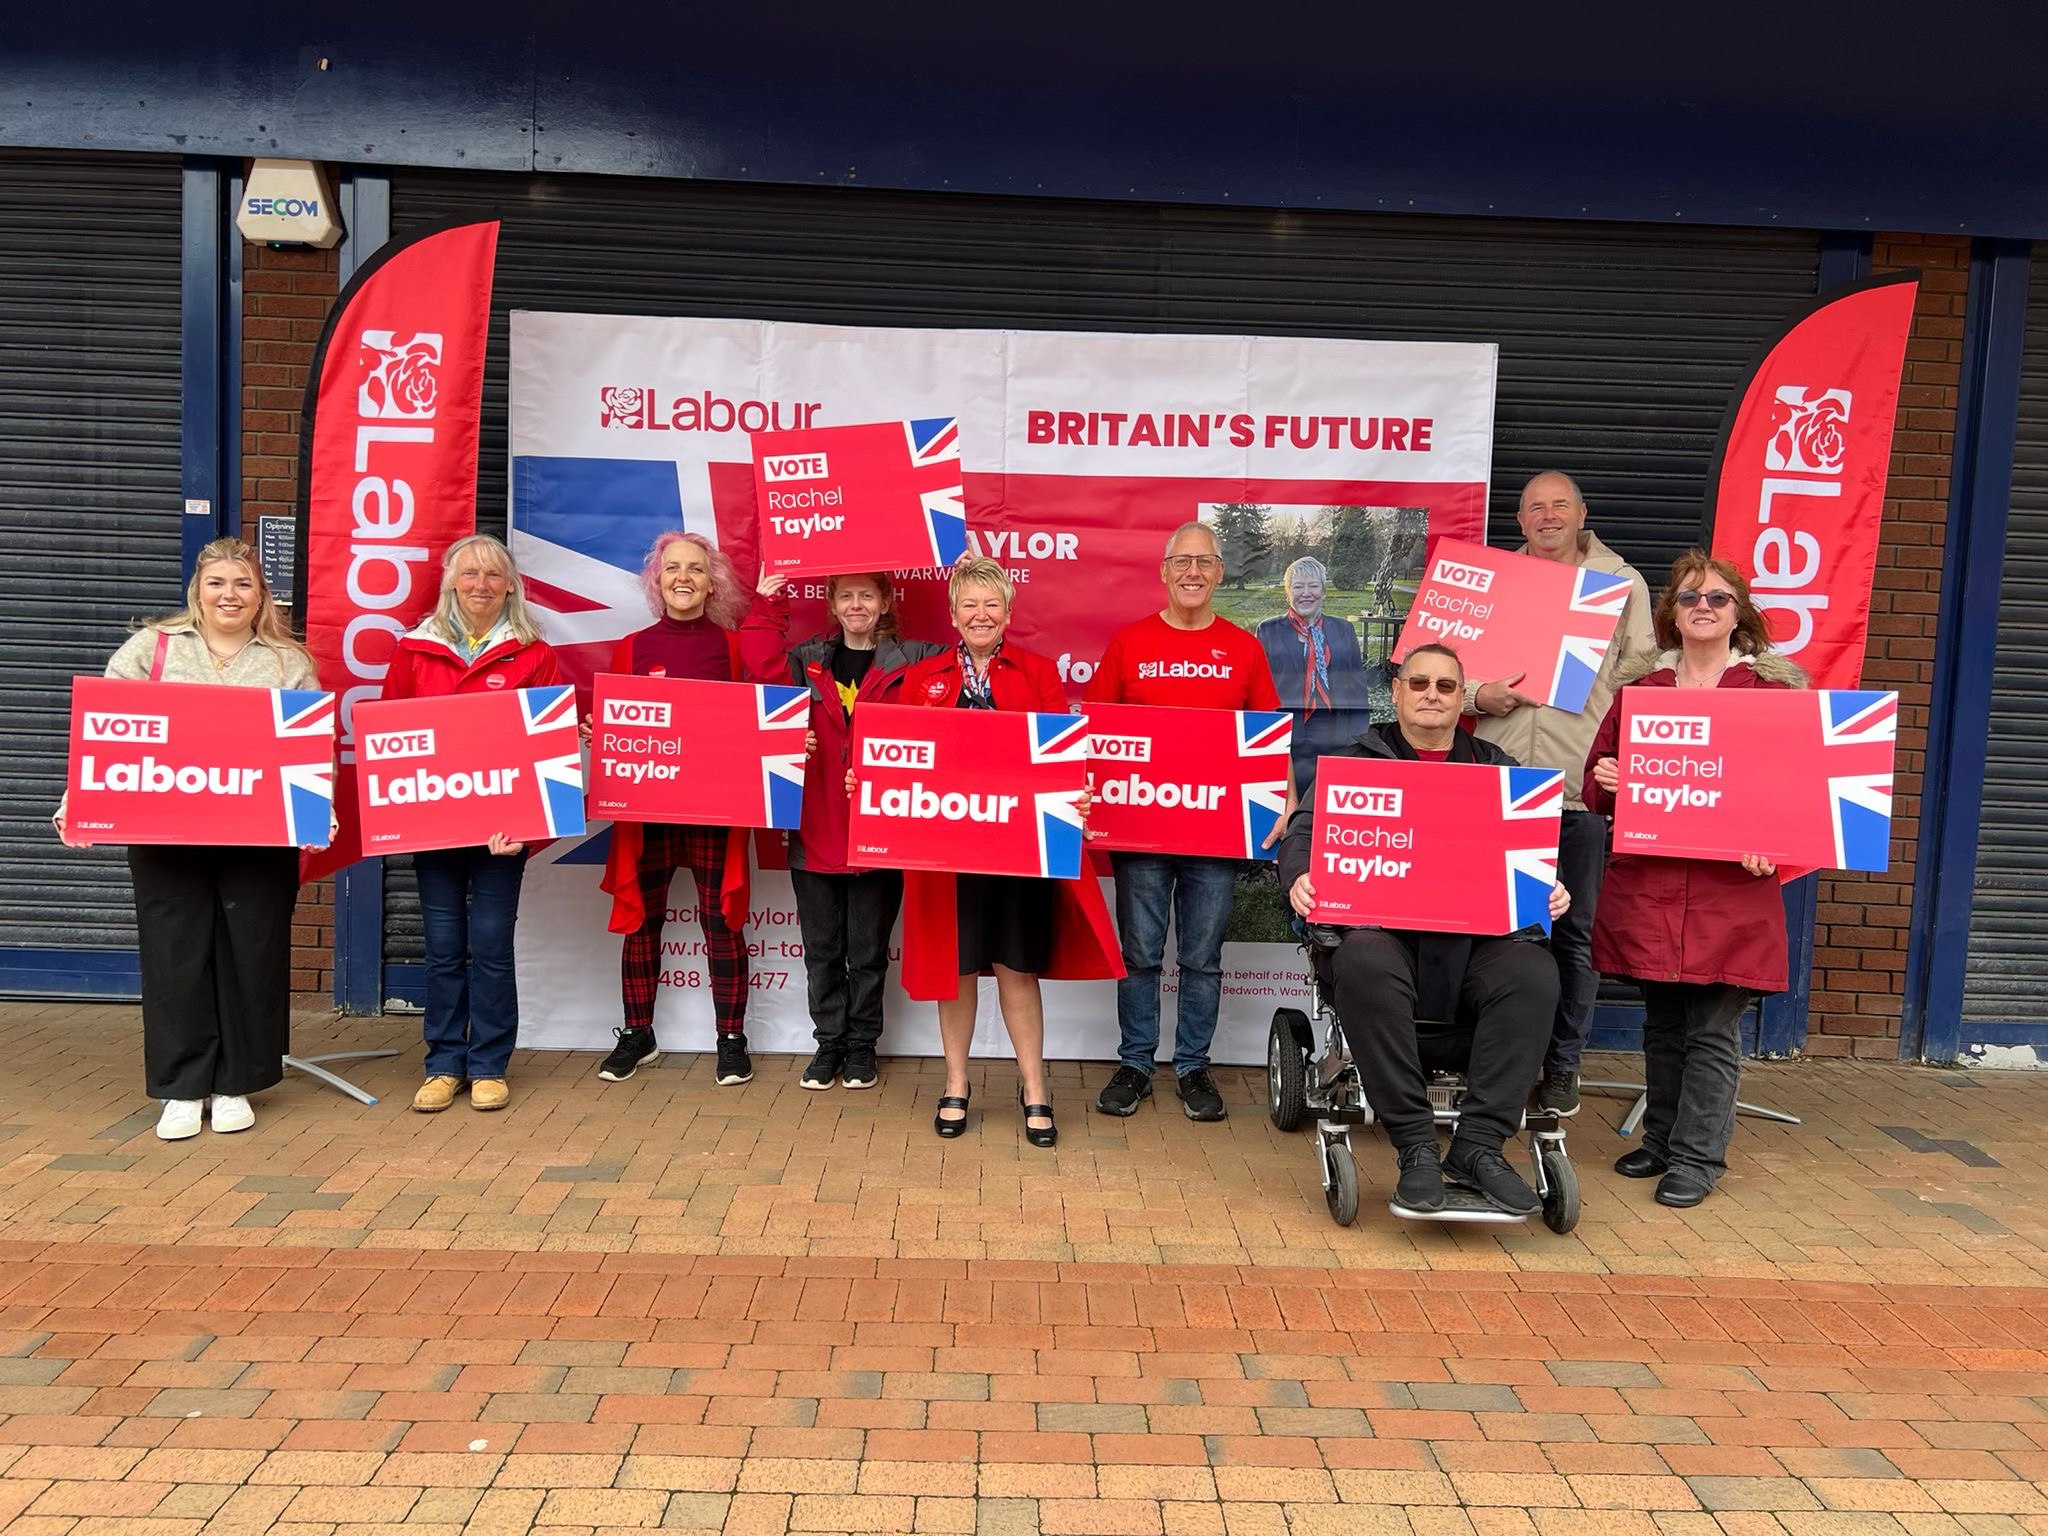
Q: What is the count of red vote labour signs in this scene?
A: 4